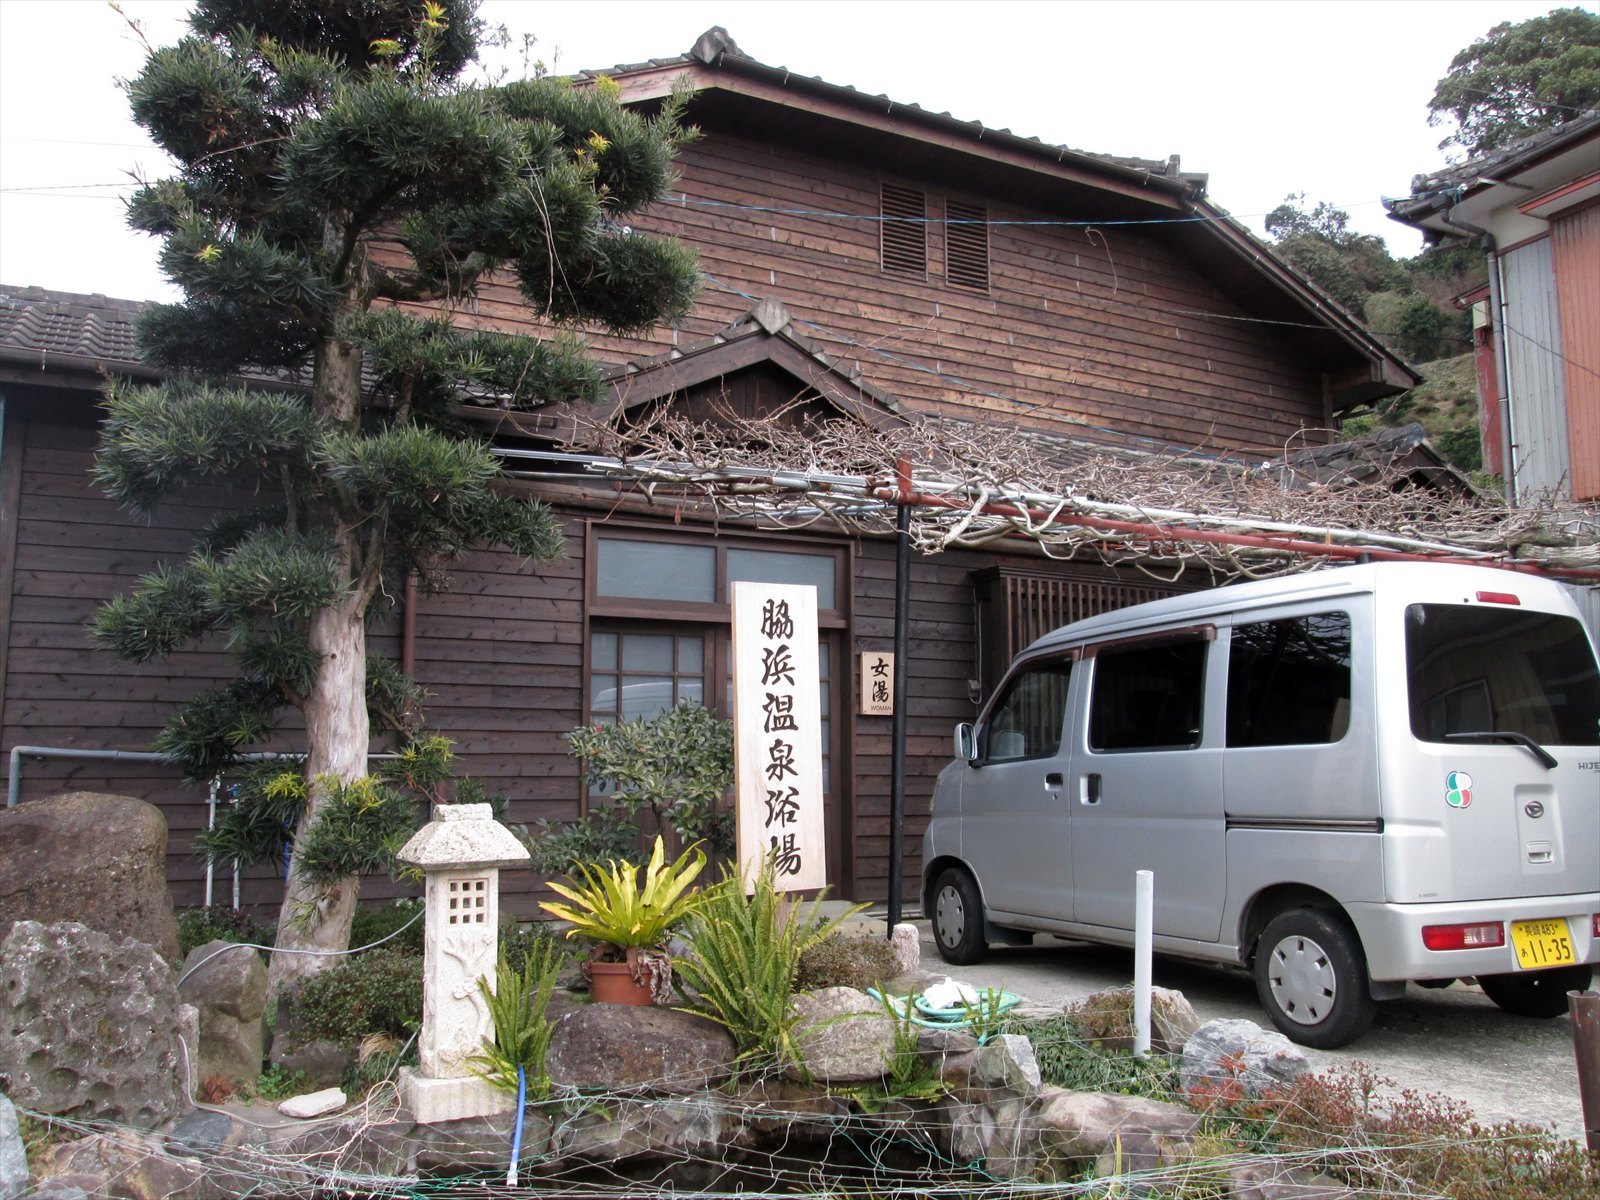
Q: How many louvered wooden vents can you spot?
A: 2